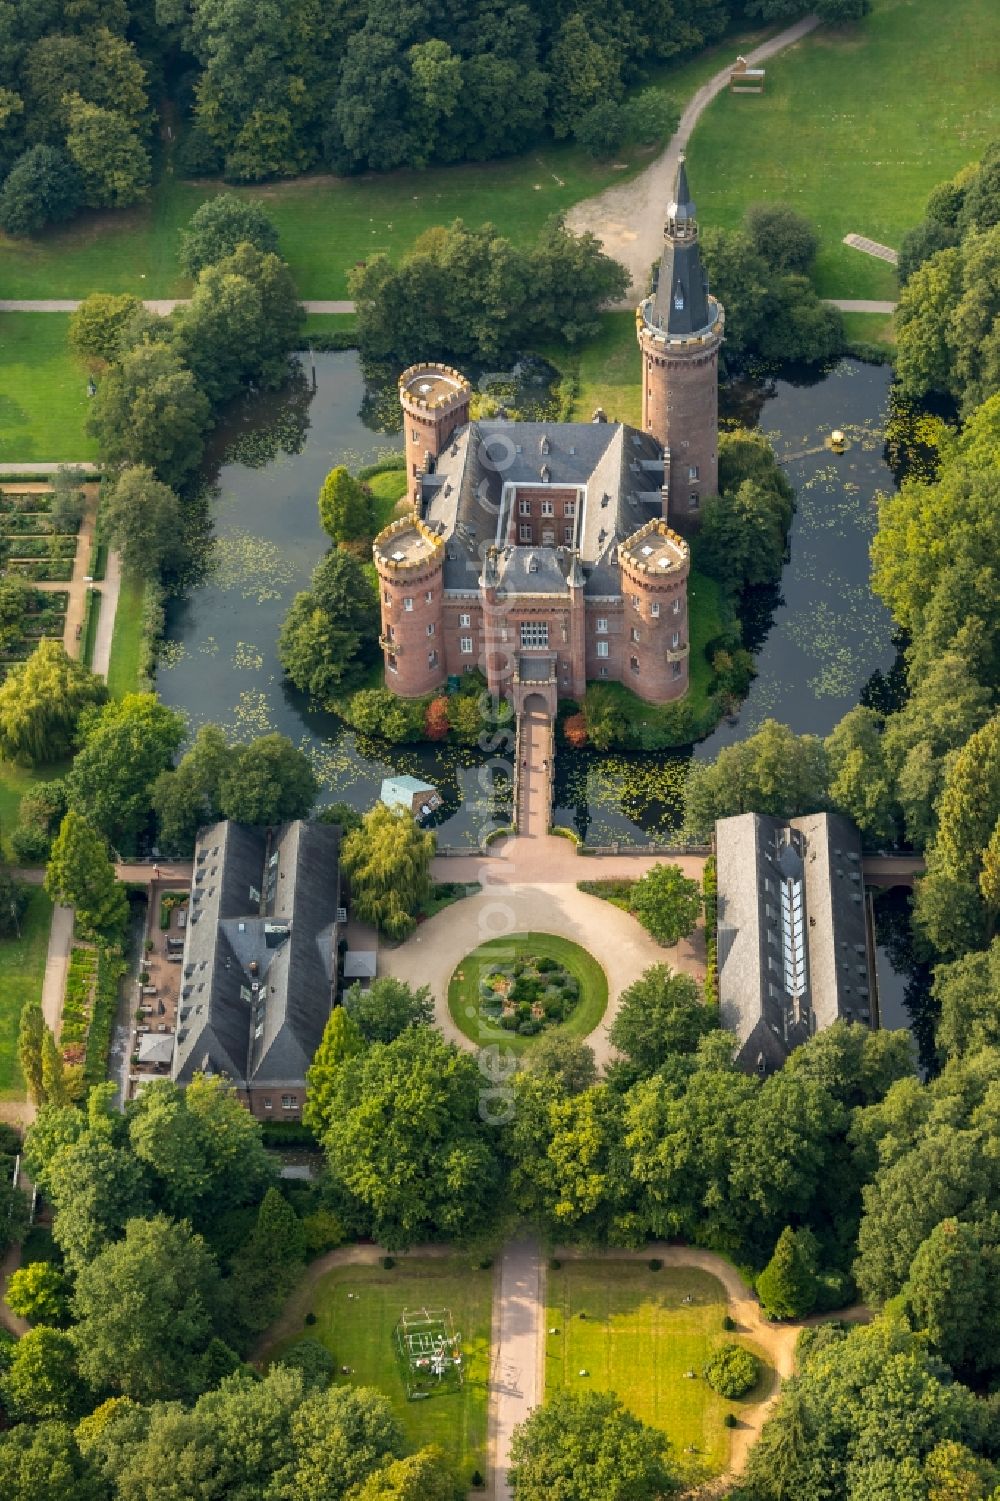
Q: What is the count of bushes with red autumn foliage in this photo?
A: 2